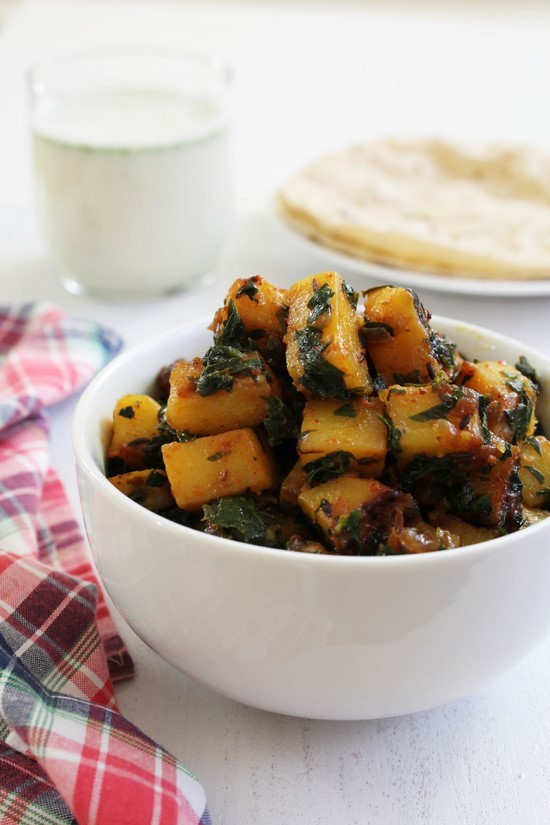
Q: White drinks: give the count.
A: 1